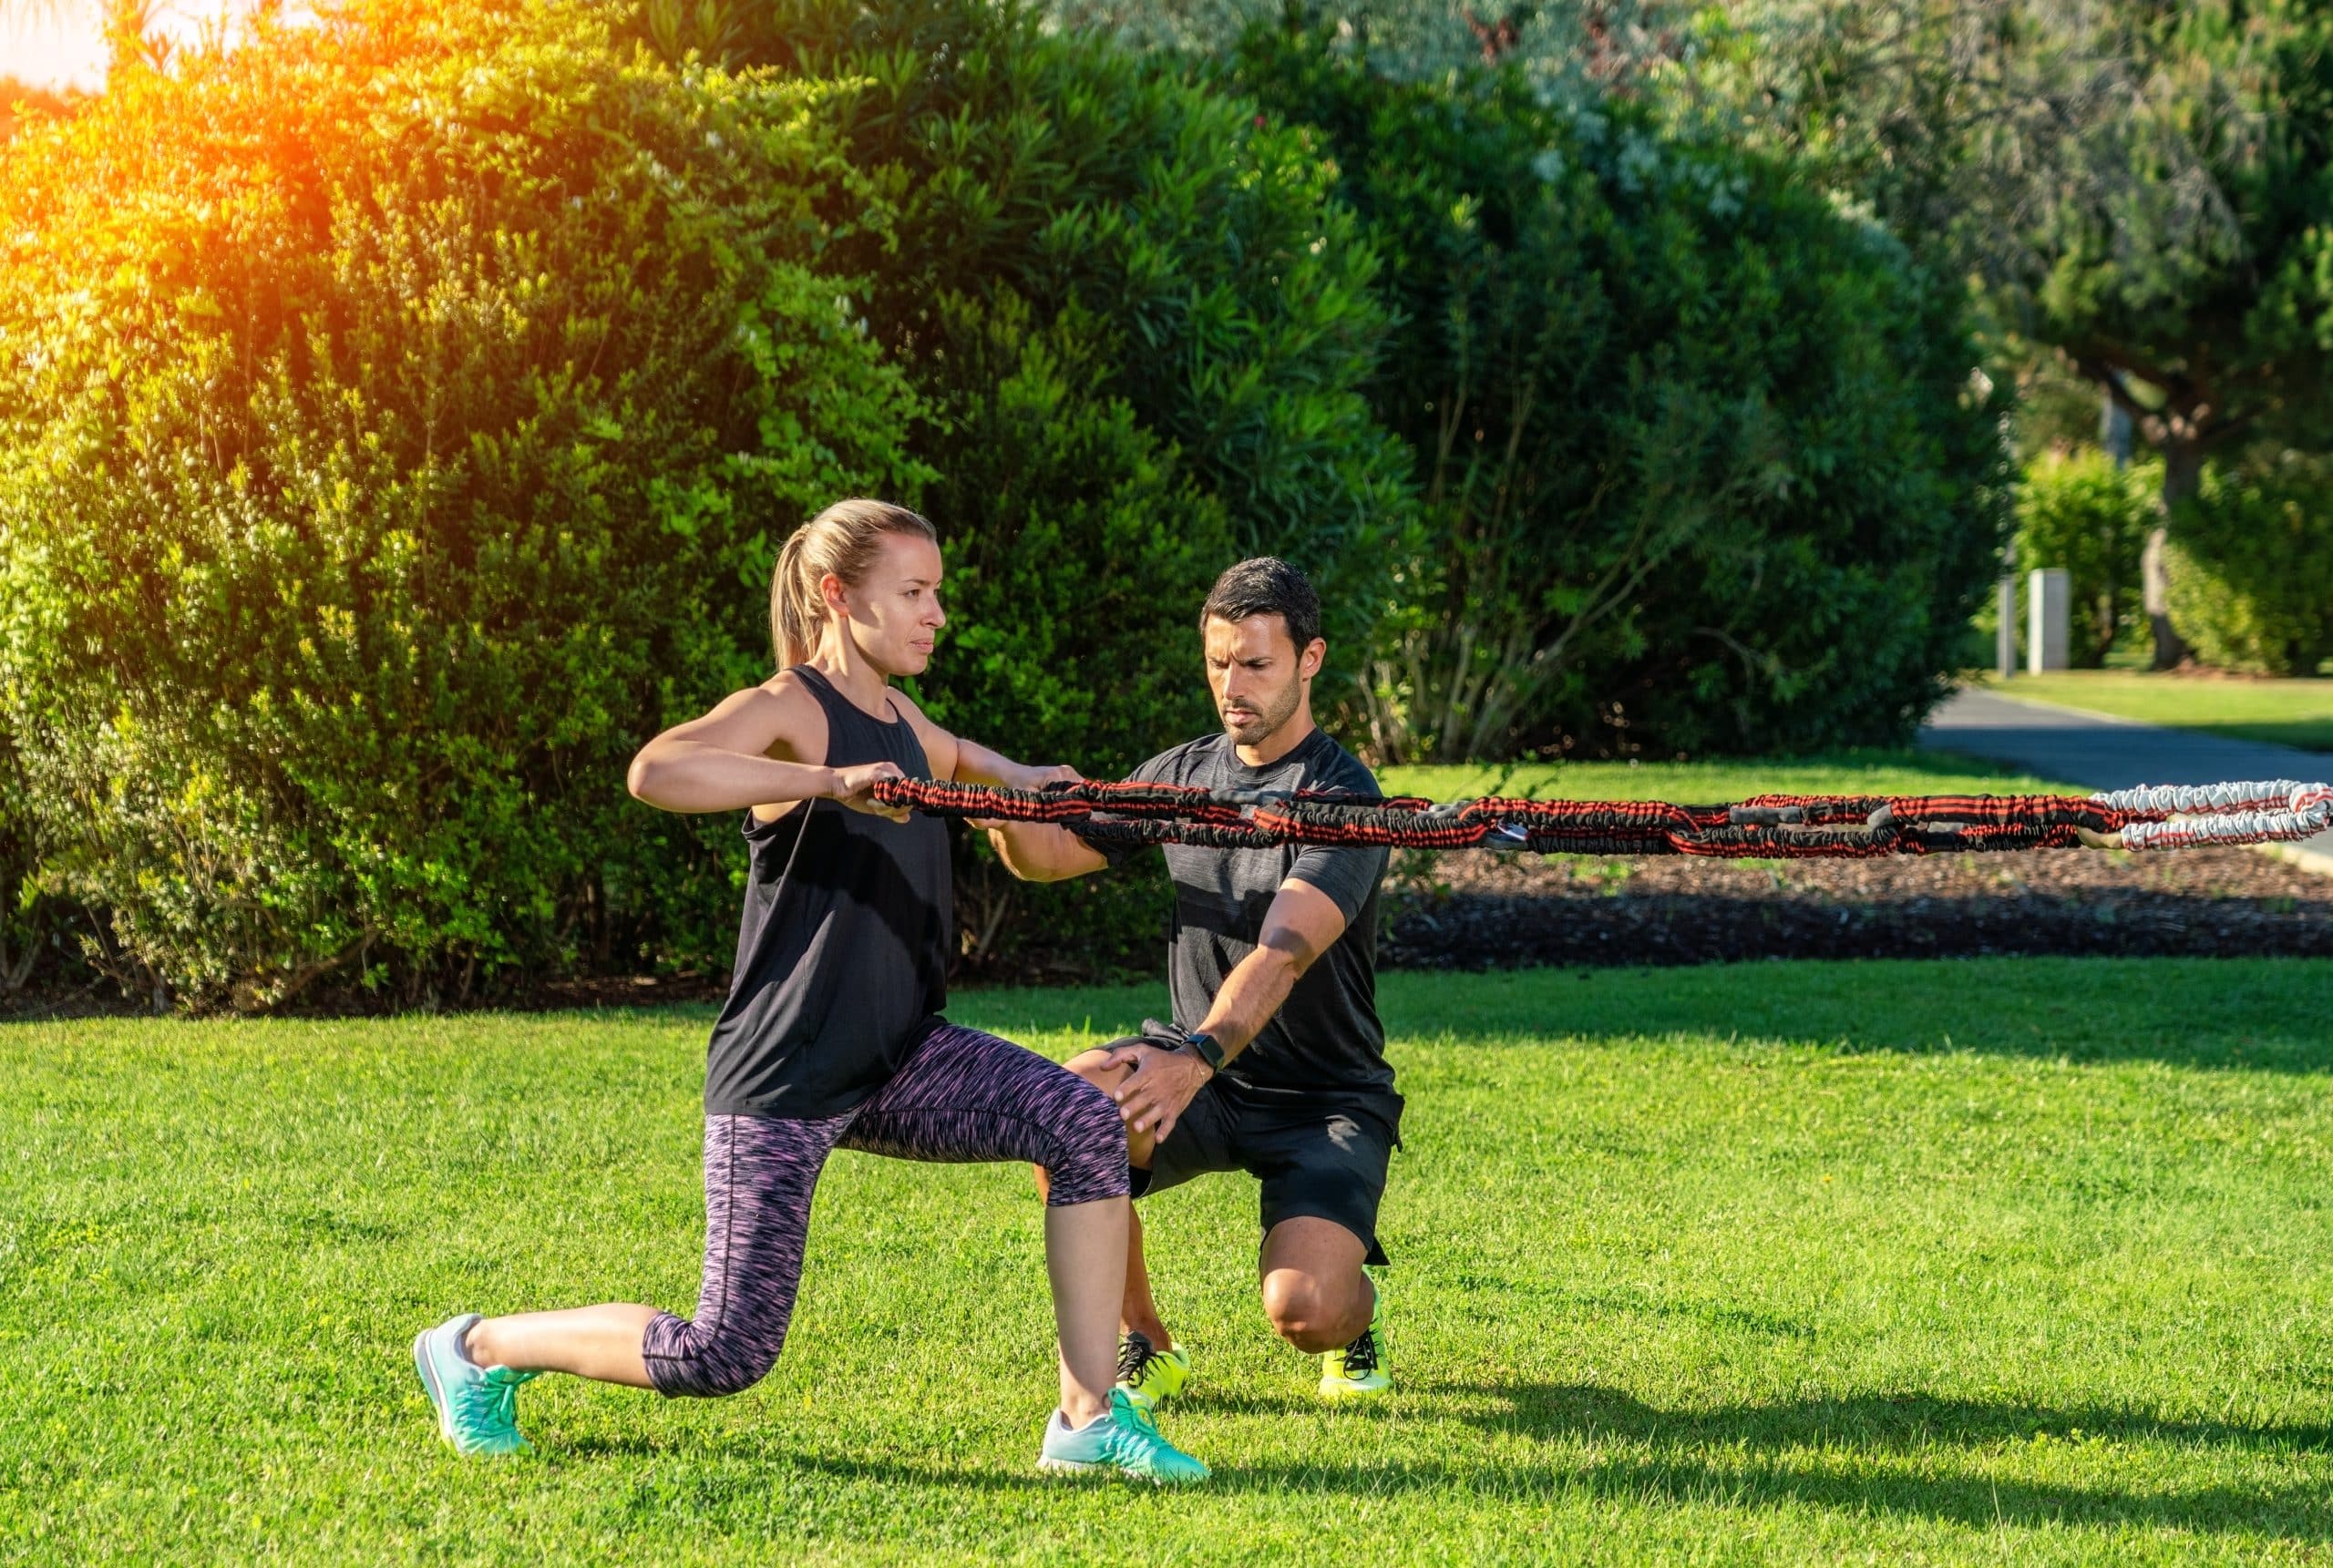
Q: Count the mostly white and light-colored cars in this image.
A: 0